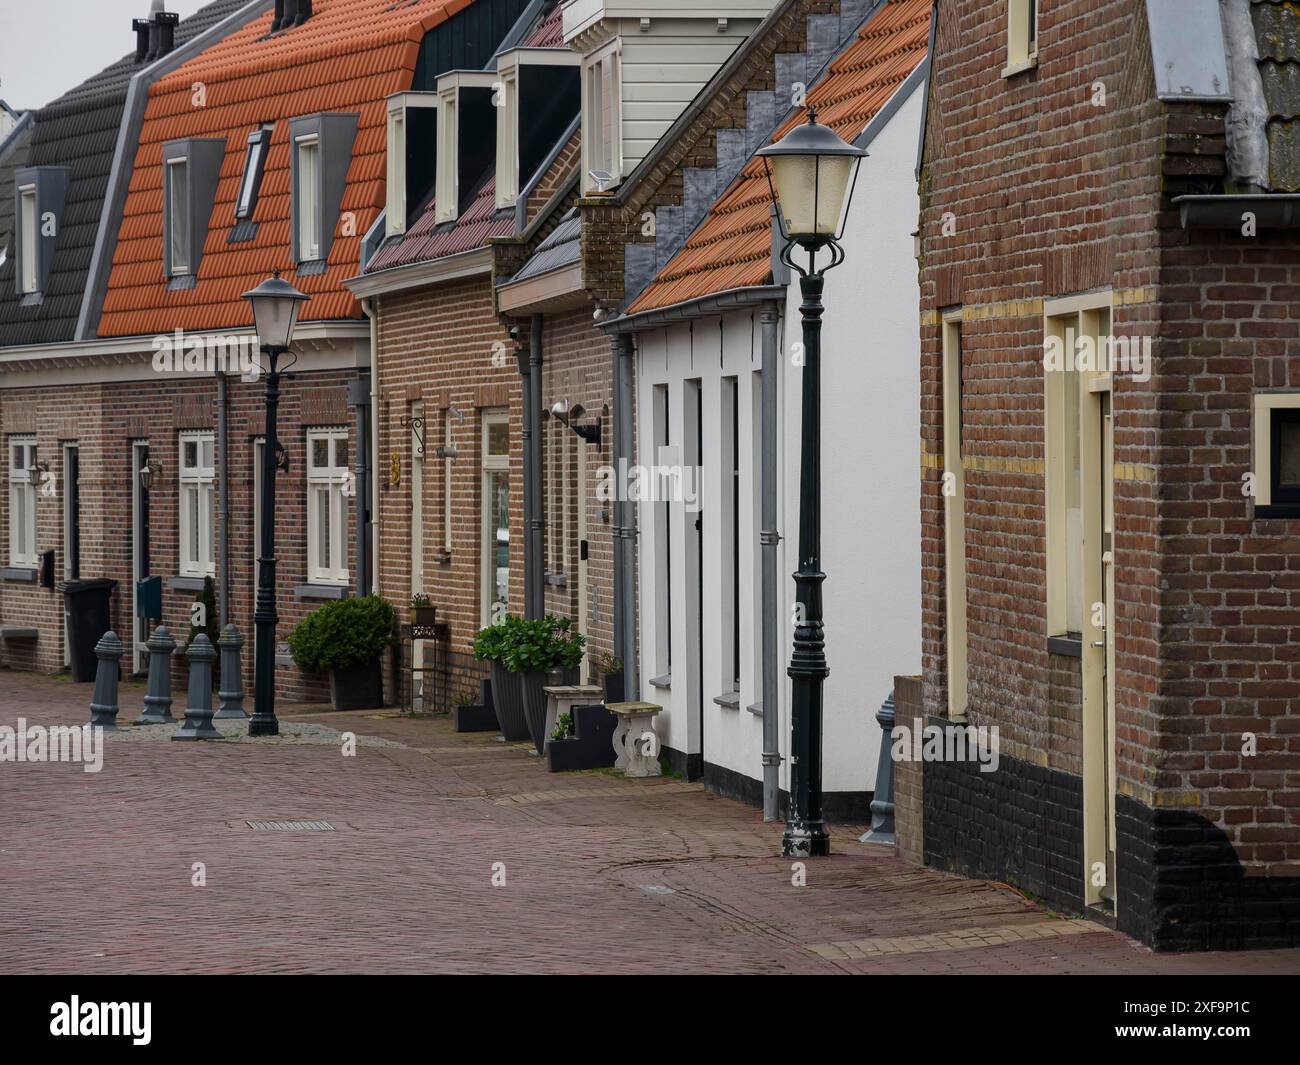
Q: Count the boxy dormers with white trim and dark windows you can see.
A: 3